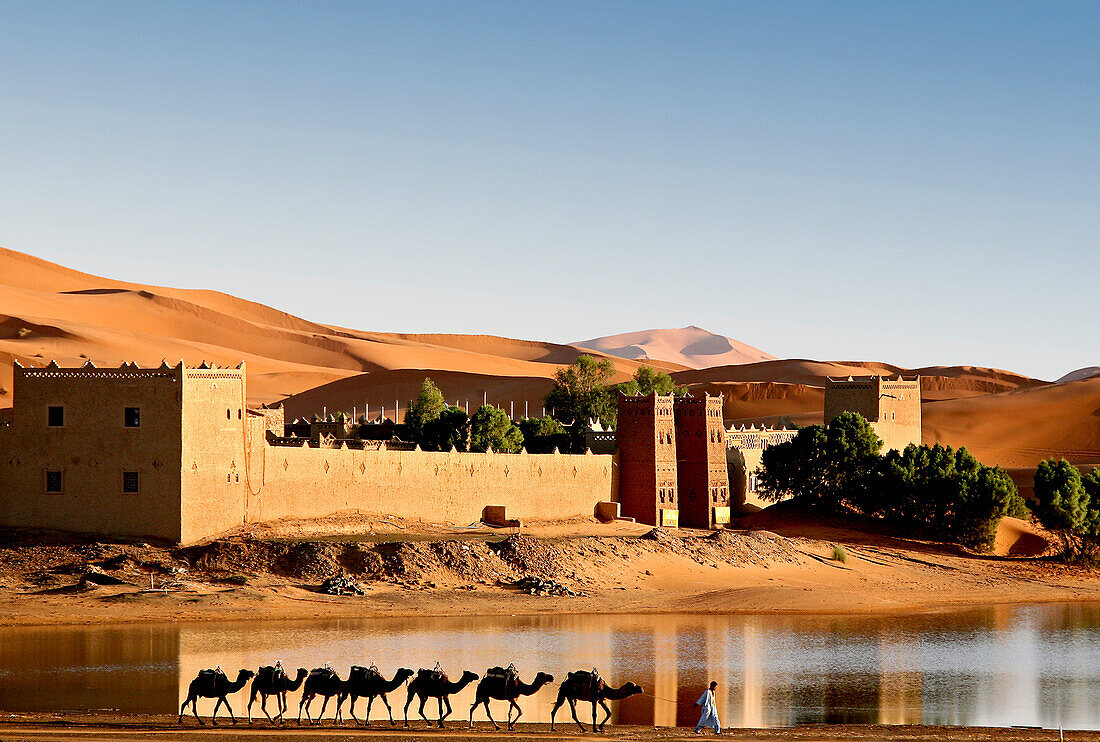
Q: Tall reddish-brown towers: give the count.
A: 2